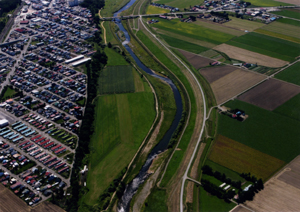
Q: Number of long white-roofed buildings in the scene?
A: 2